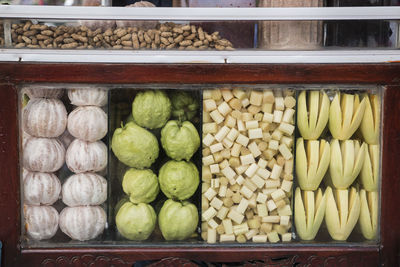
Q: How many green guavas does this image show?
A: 8